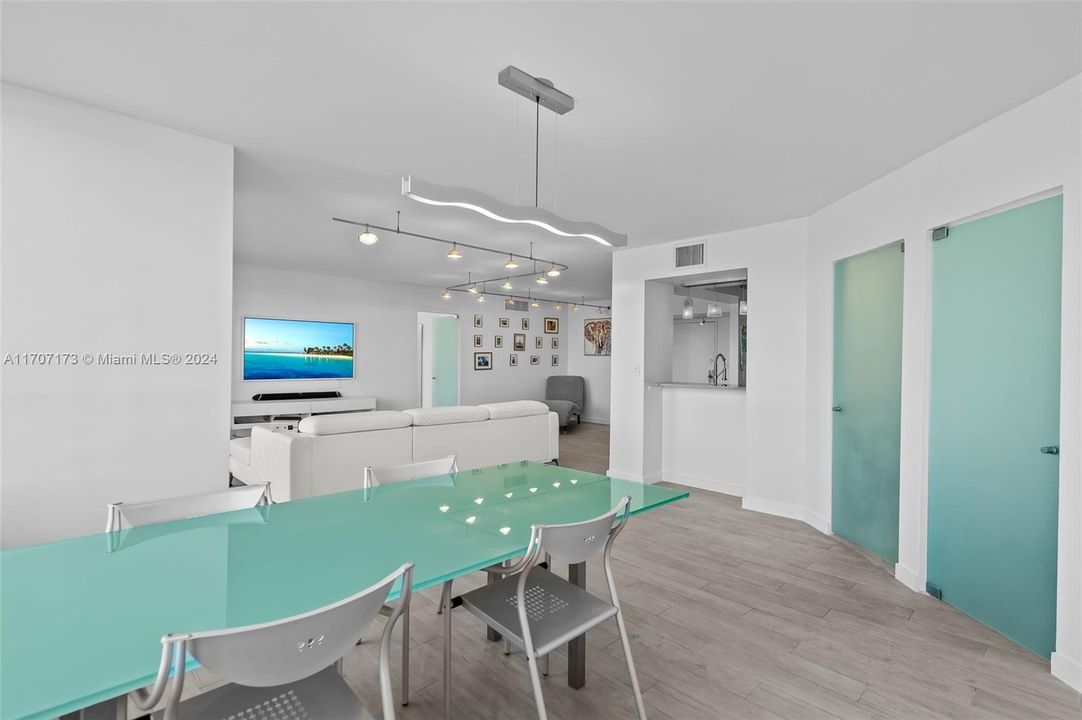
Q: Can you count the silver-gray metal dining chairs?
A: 4